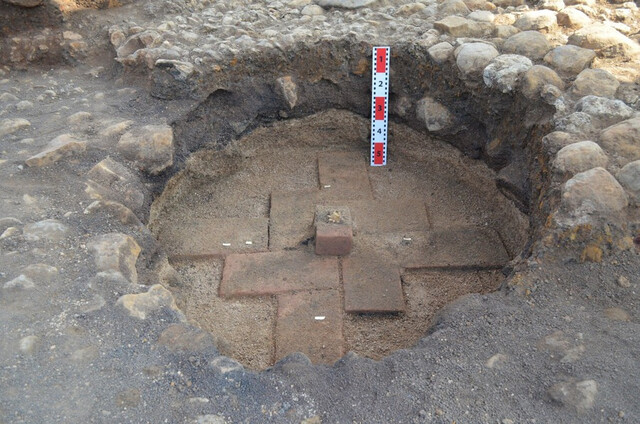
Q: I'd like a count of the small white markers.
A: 5